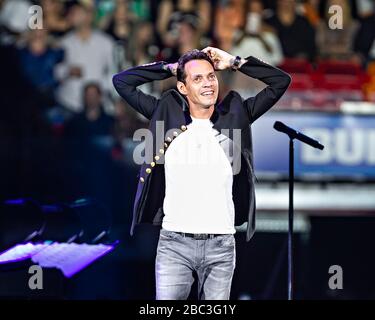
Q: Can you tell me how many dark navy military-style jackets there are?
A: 1